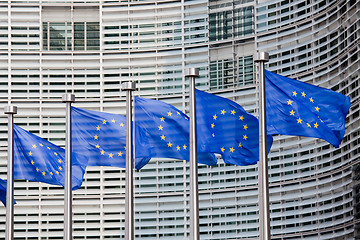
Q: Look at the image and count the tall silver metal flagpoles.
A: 5